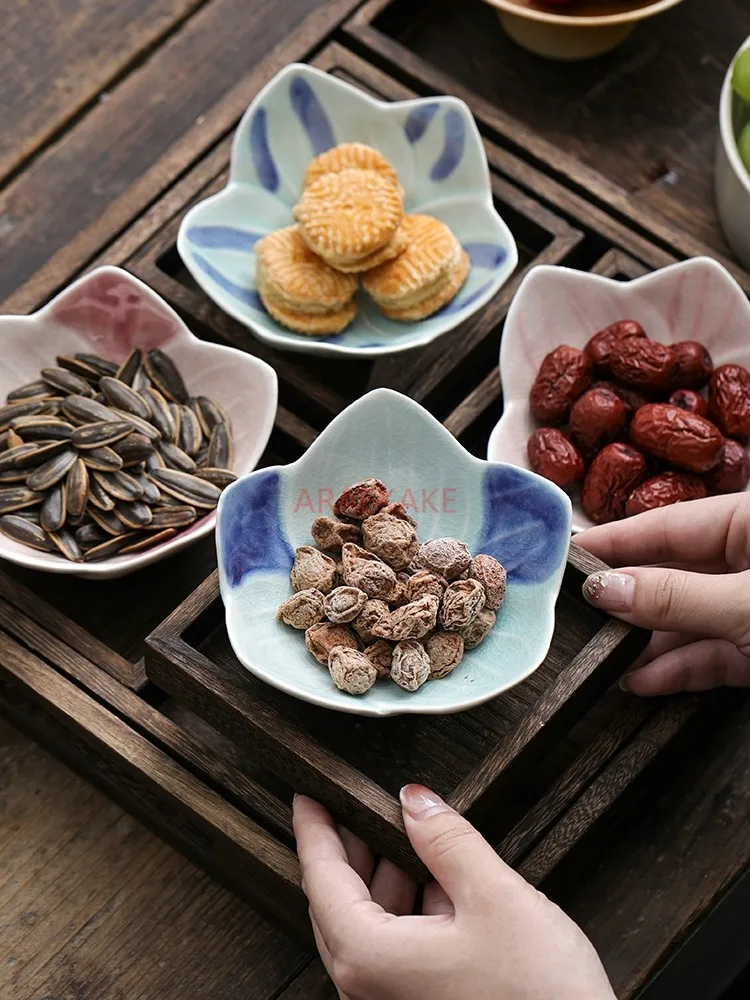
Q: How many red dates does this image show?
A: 13